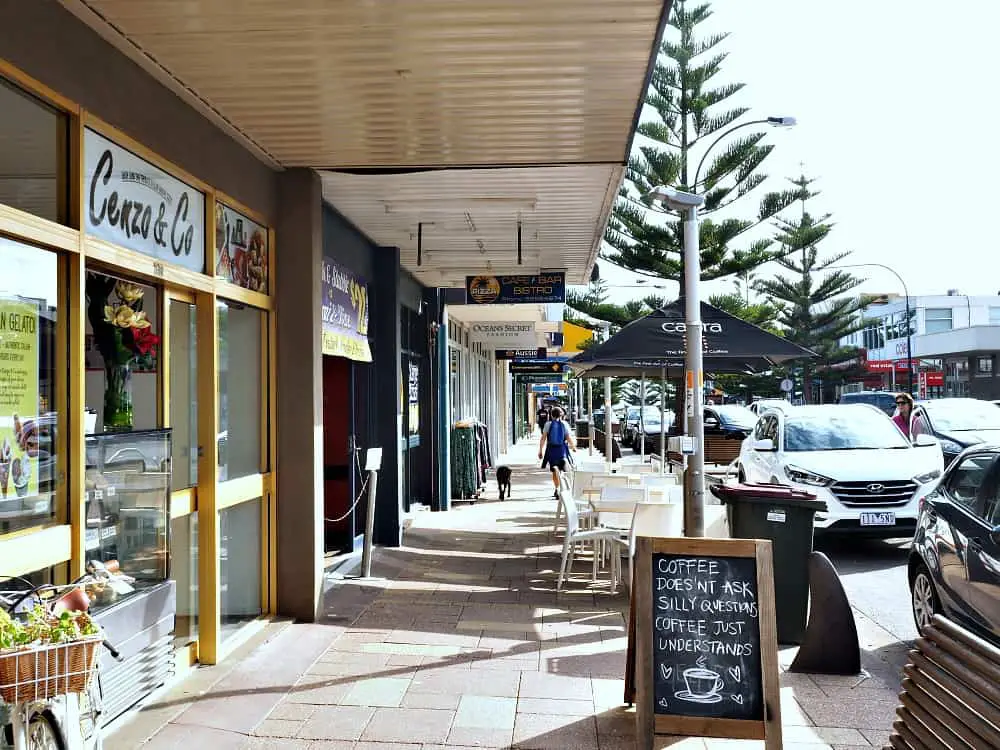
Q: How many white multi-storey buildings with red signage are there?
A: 1